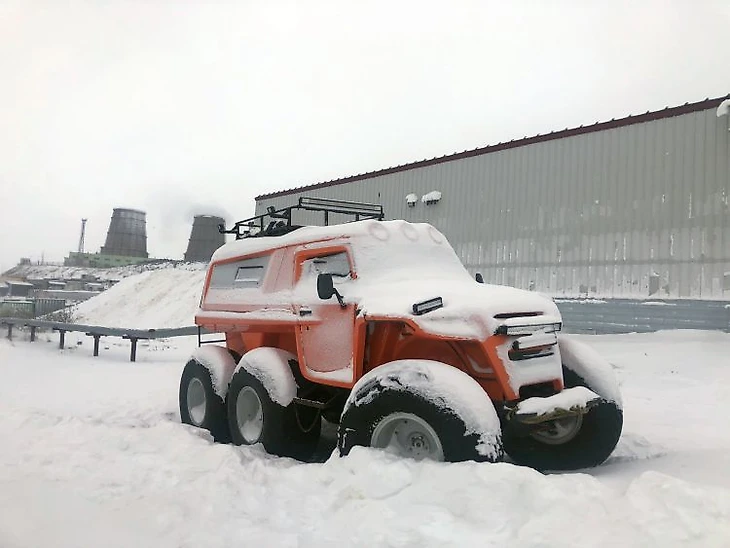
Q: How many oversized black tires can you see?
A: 4